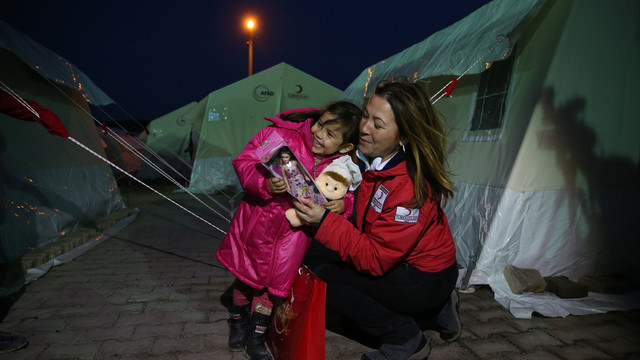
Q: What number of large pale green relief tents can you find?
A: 4